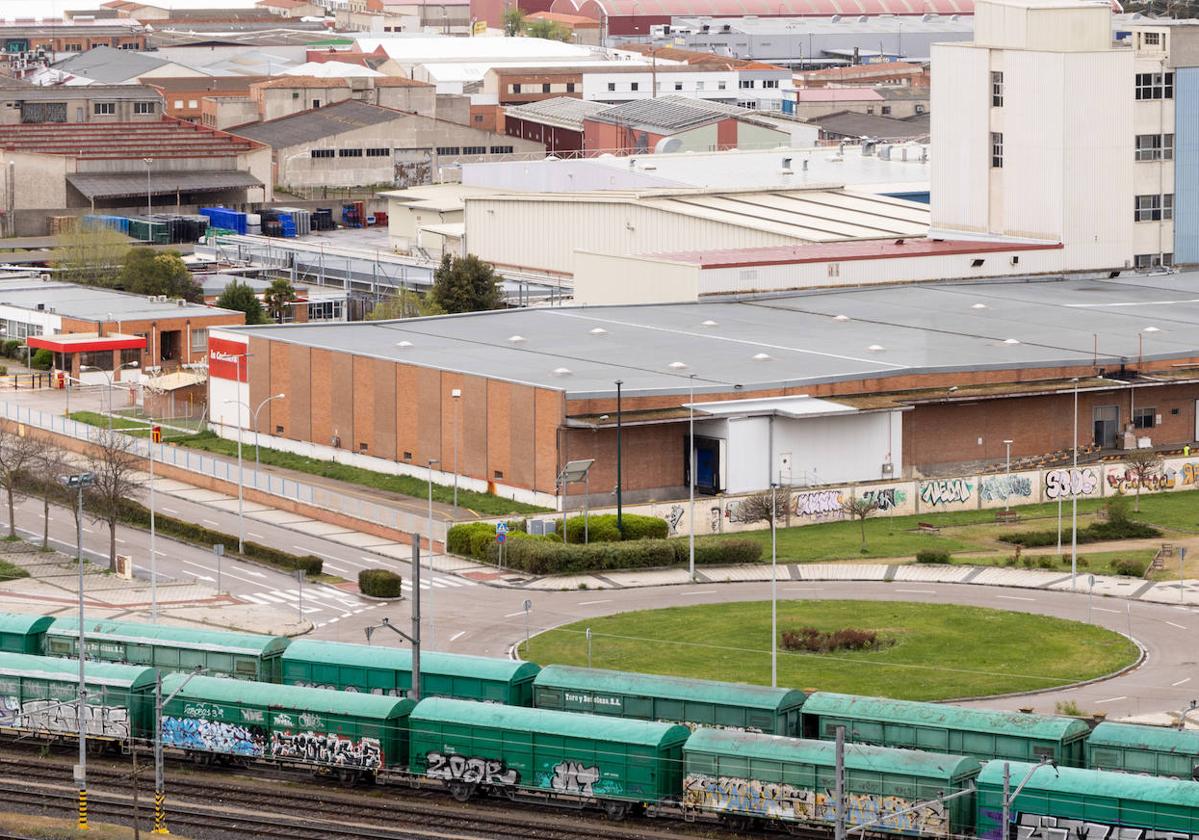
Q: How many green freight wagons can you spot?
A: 11